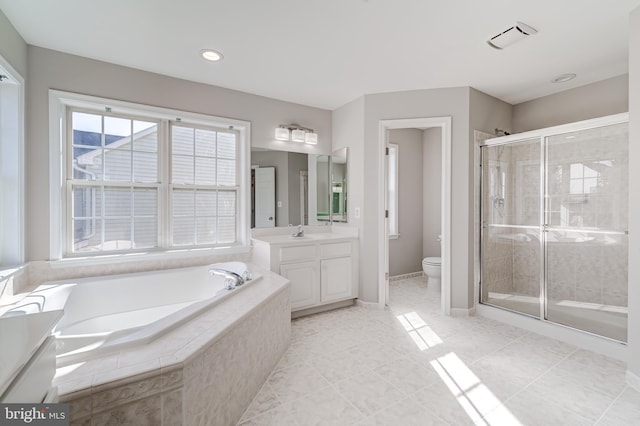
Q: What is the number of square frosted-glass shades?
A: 3